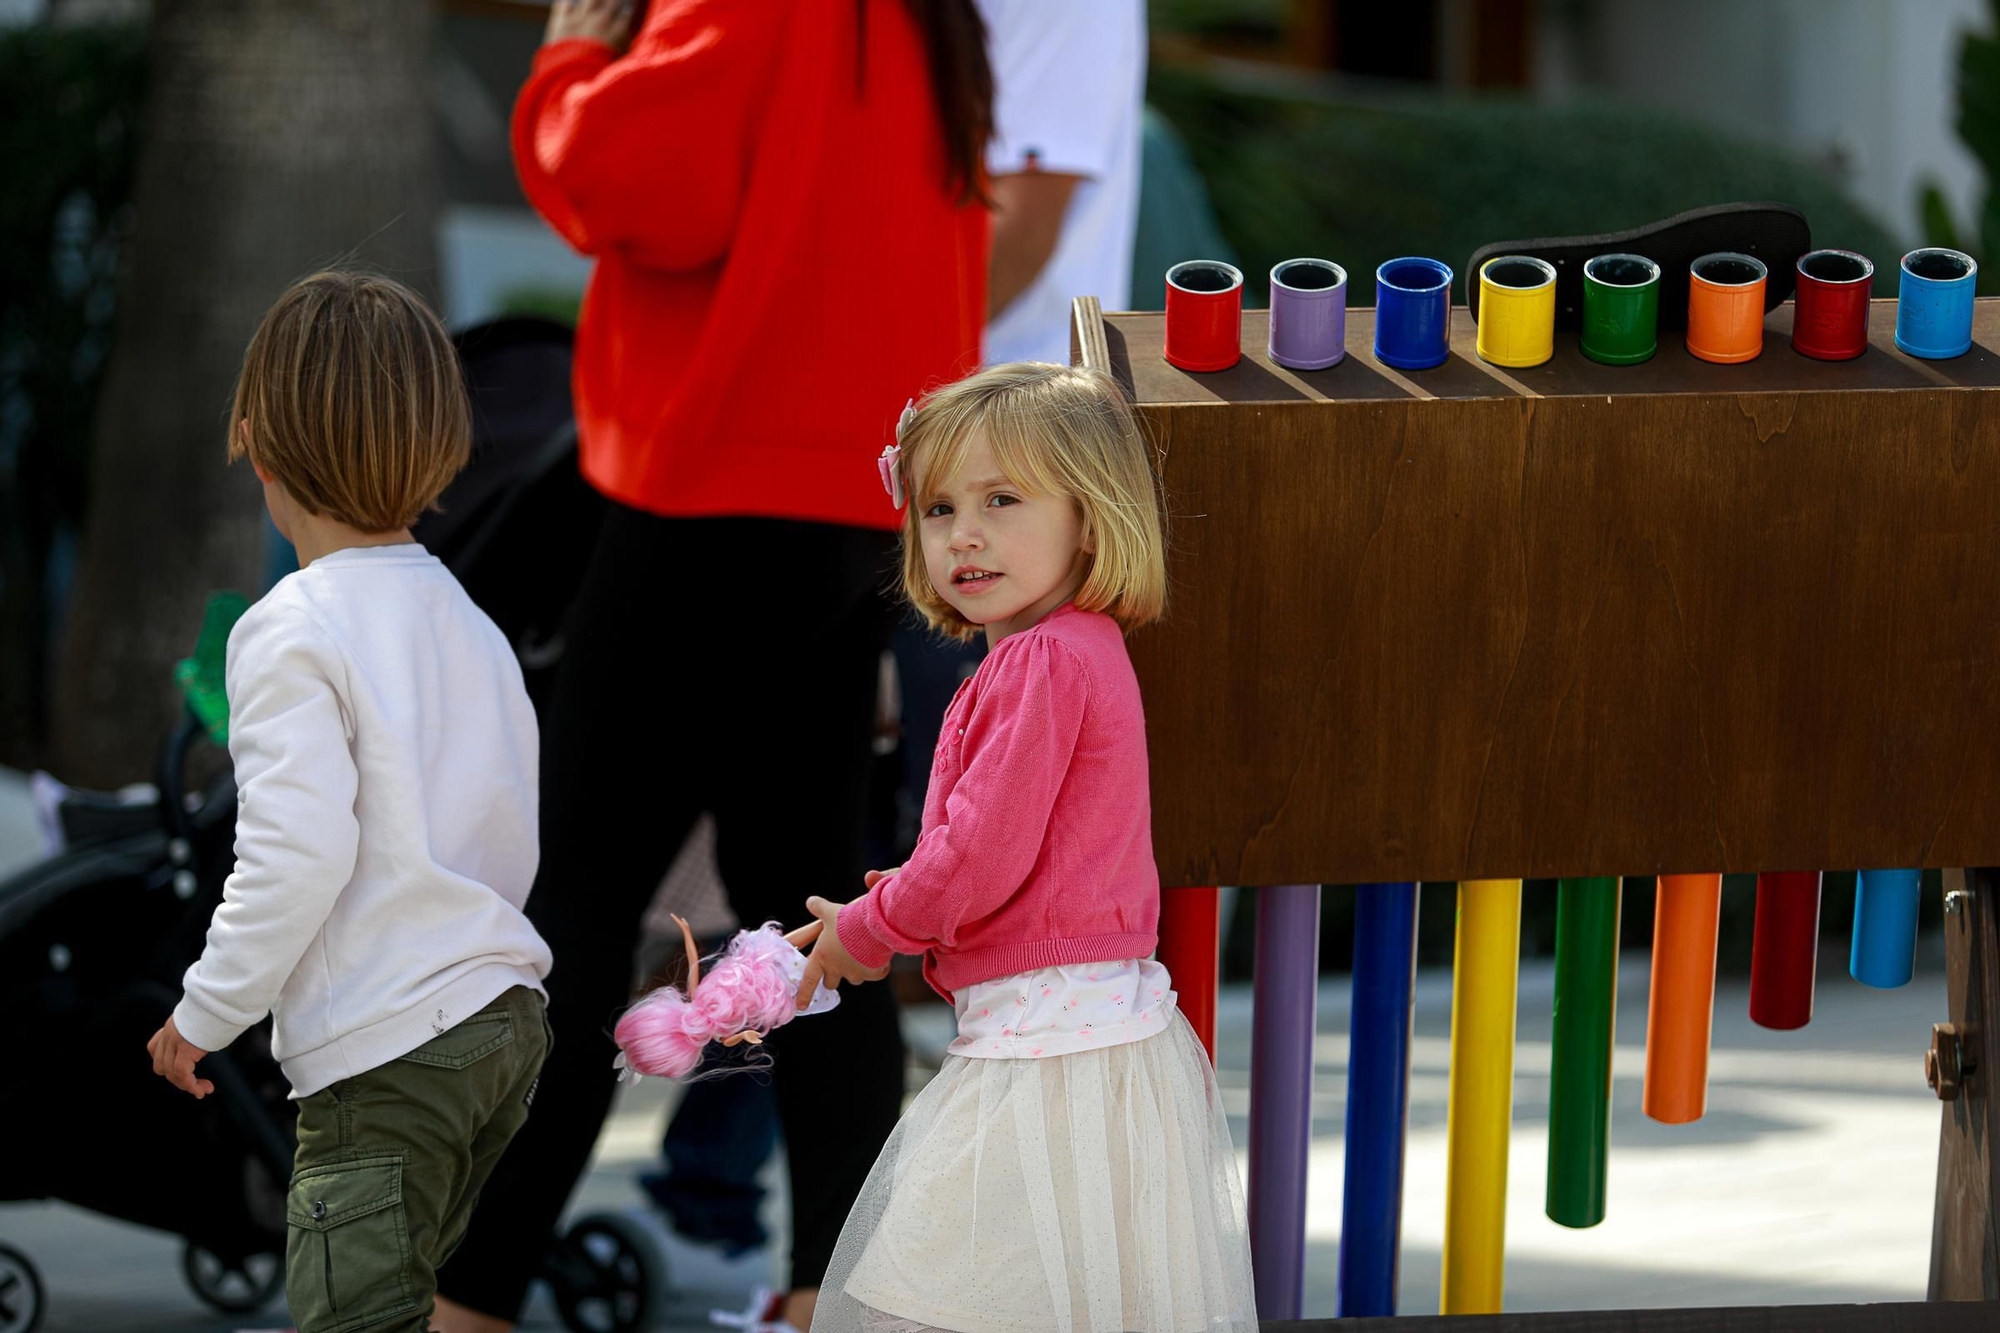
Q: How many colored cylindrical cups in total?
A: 8